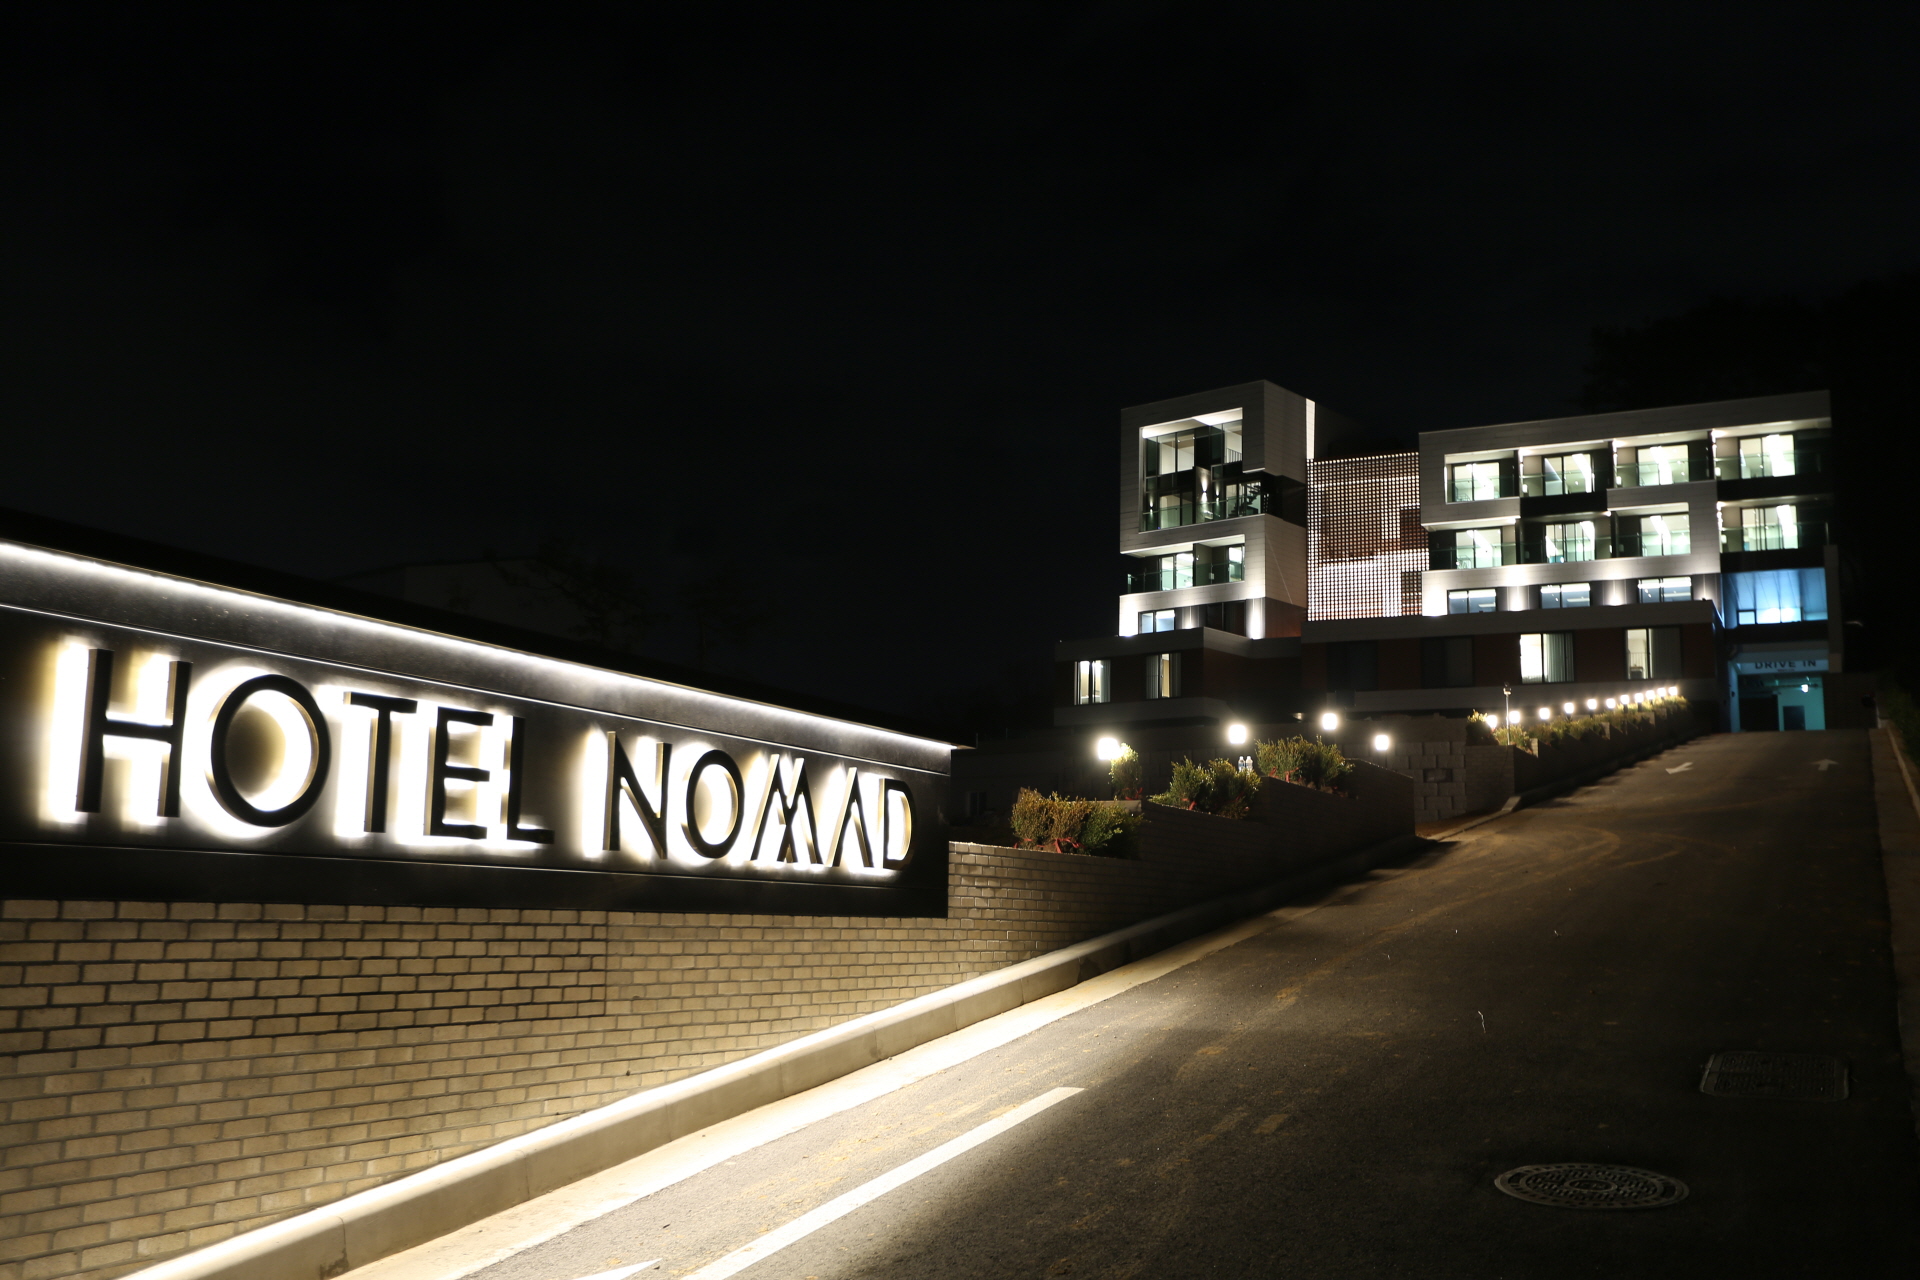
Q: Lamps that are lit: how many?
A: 15